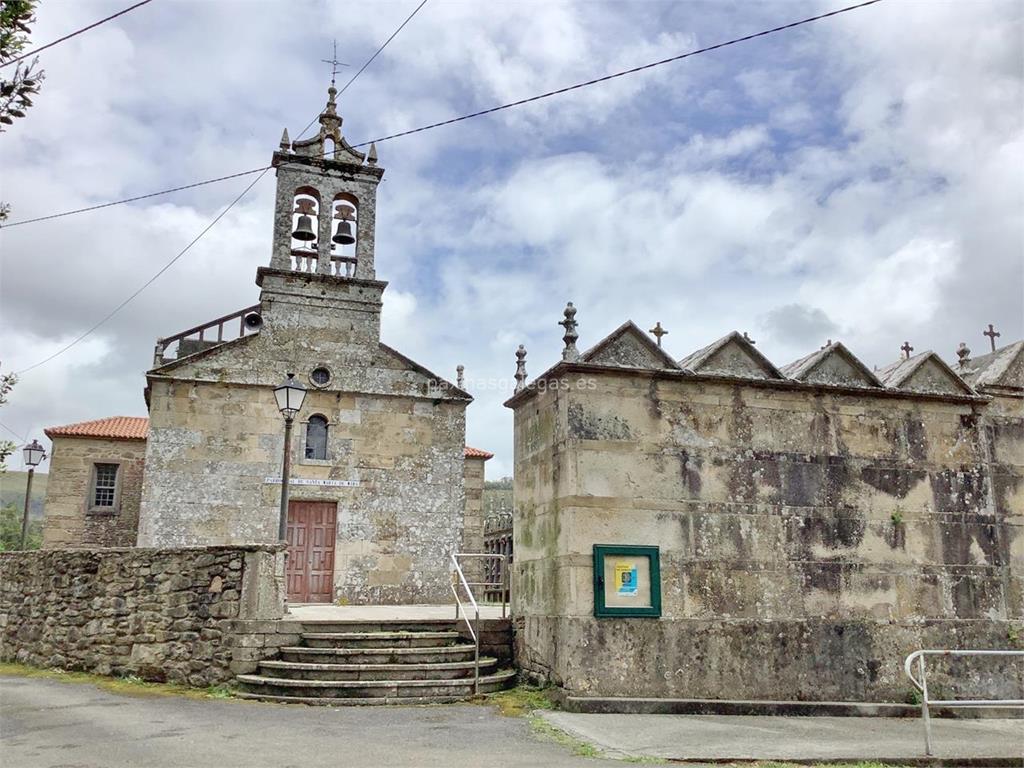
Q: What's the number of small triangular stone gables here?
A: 5